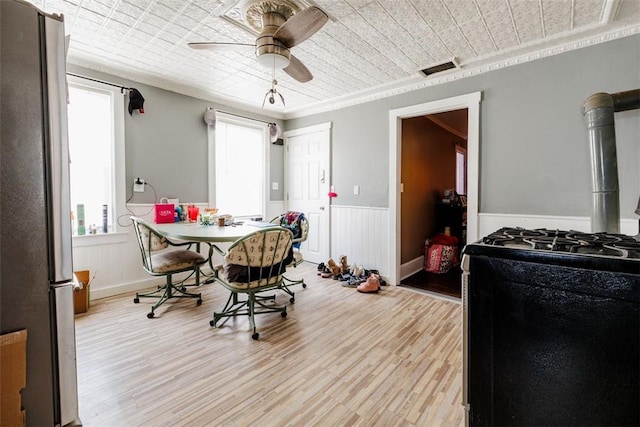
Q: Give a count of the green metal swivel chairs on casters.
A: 3